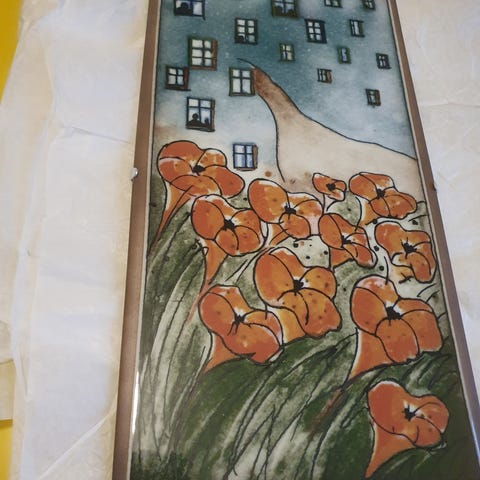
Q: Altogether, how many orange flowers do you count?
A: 11